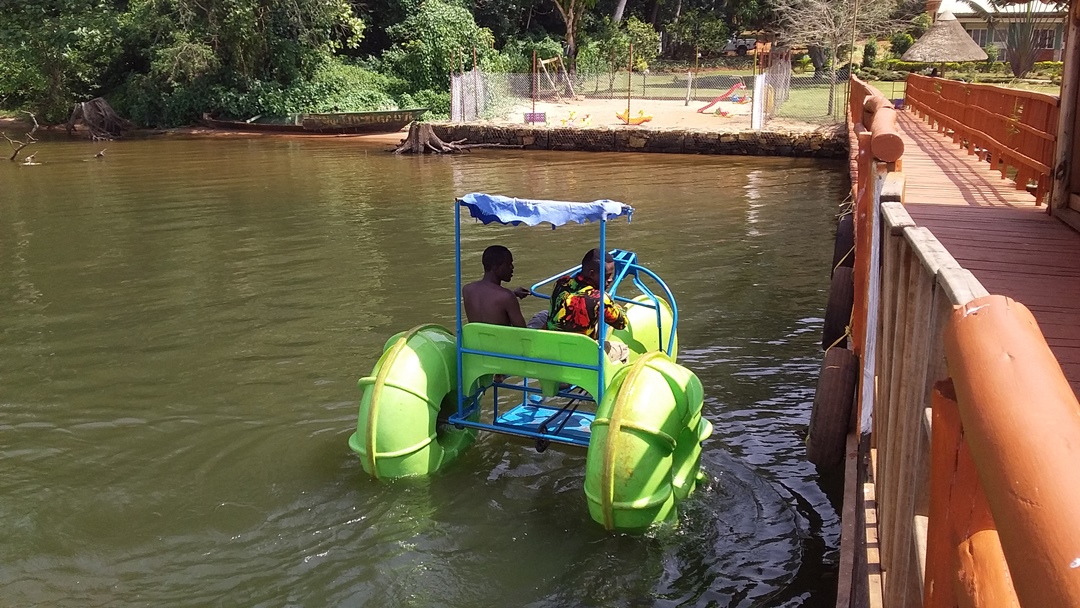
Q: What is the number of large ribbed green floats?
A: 3